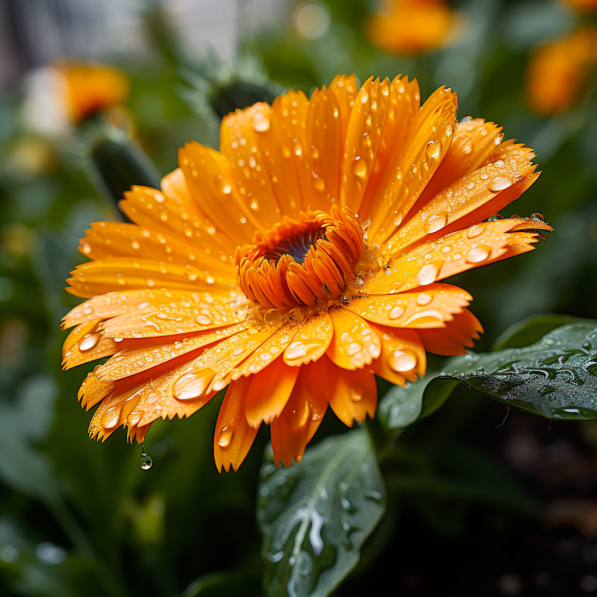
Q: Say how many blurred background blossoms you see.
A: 4